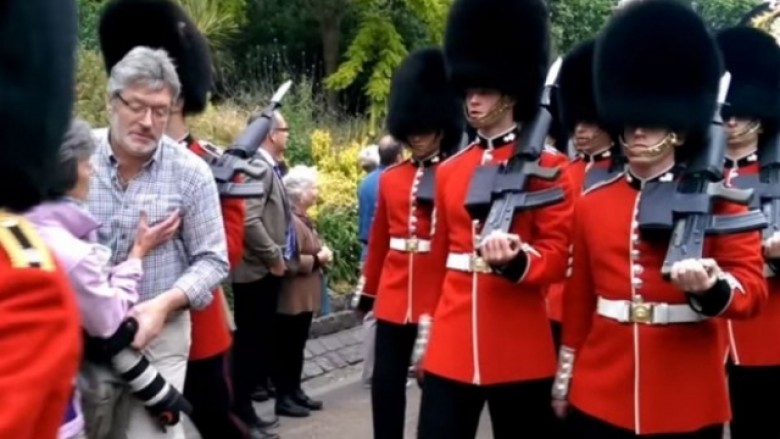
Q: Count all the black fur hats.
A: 7